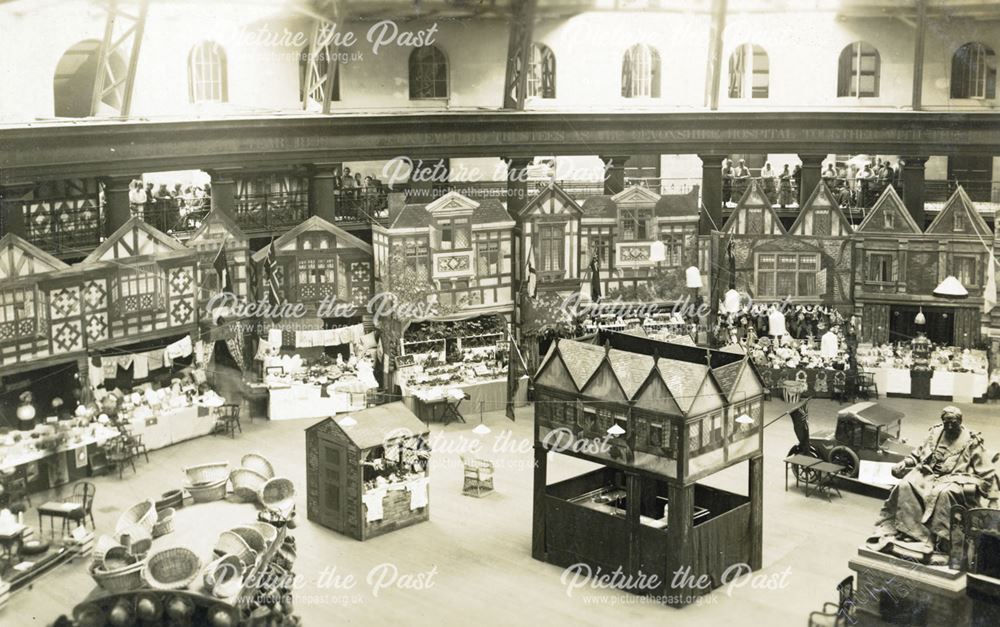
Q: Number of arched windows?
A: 9